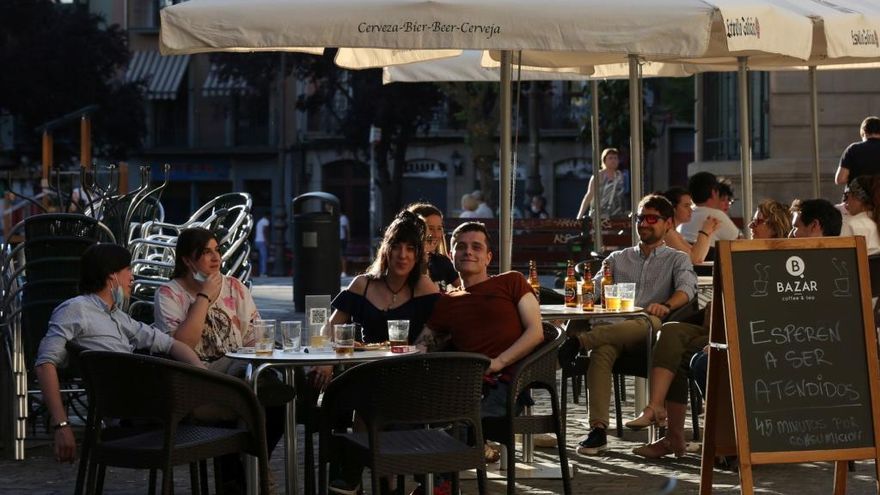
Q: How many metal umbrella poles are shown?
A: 5